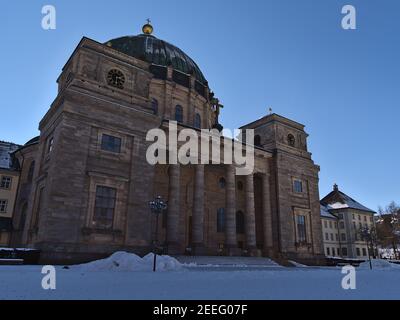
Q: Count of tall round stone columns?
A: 5